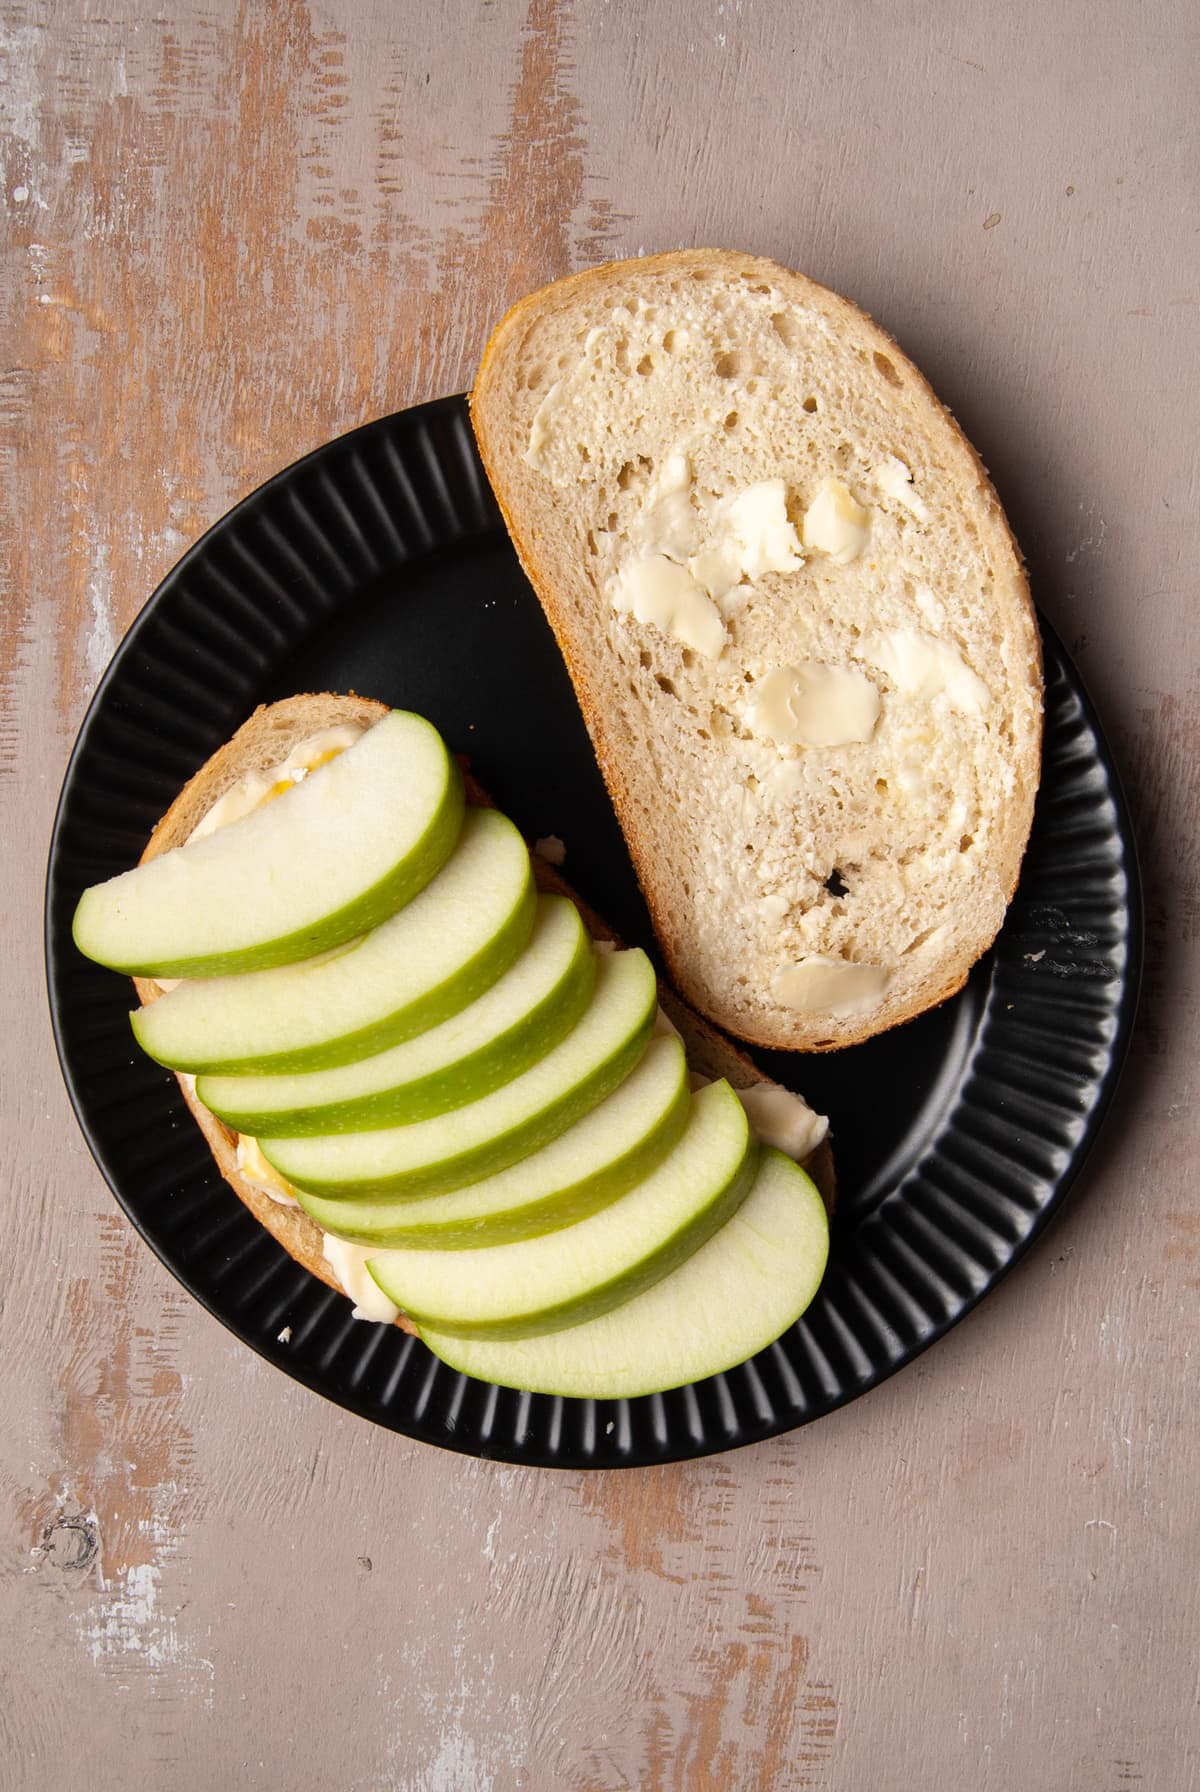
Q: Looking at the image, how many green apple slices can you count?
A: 7